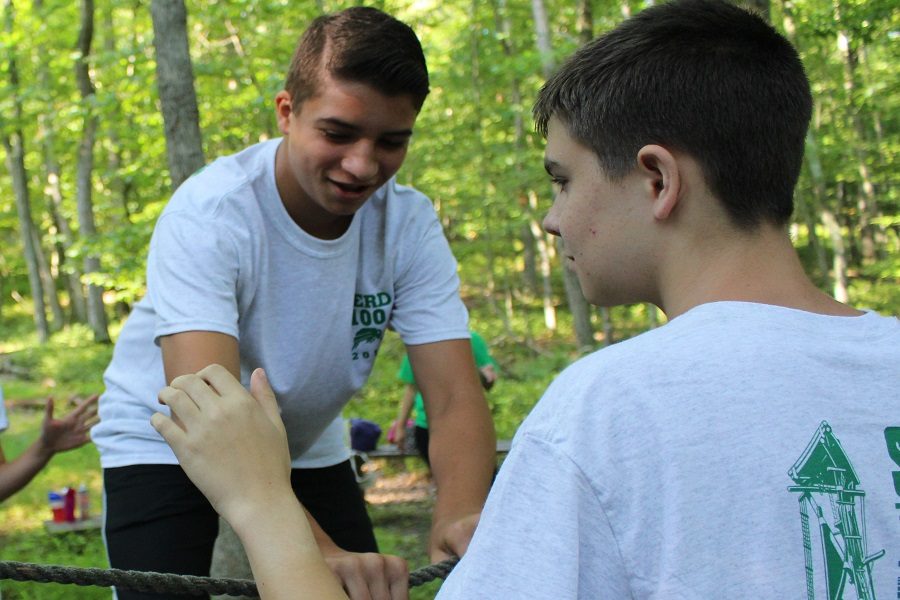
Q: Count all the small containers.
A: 3